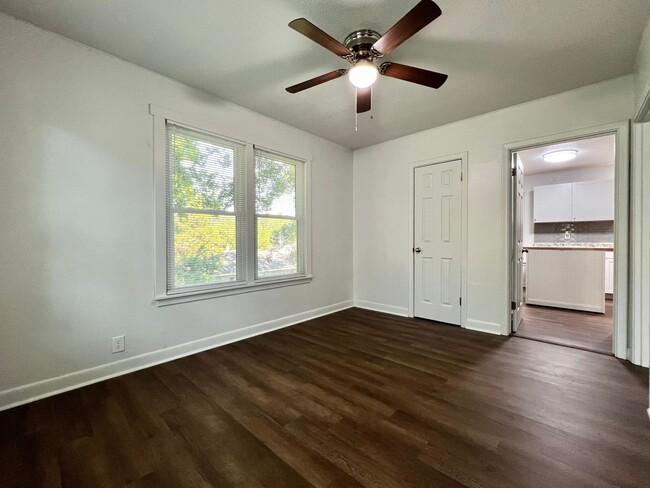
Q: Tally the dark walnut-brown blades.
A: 5